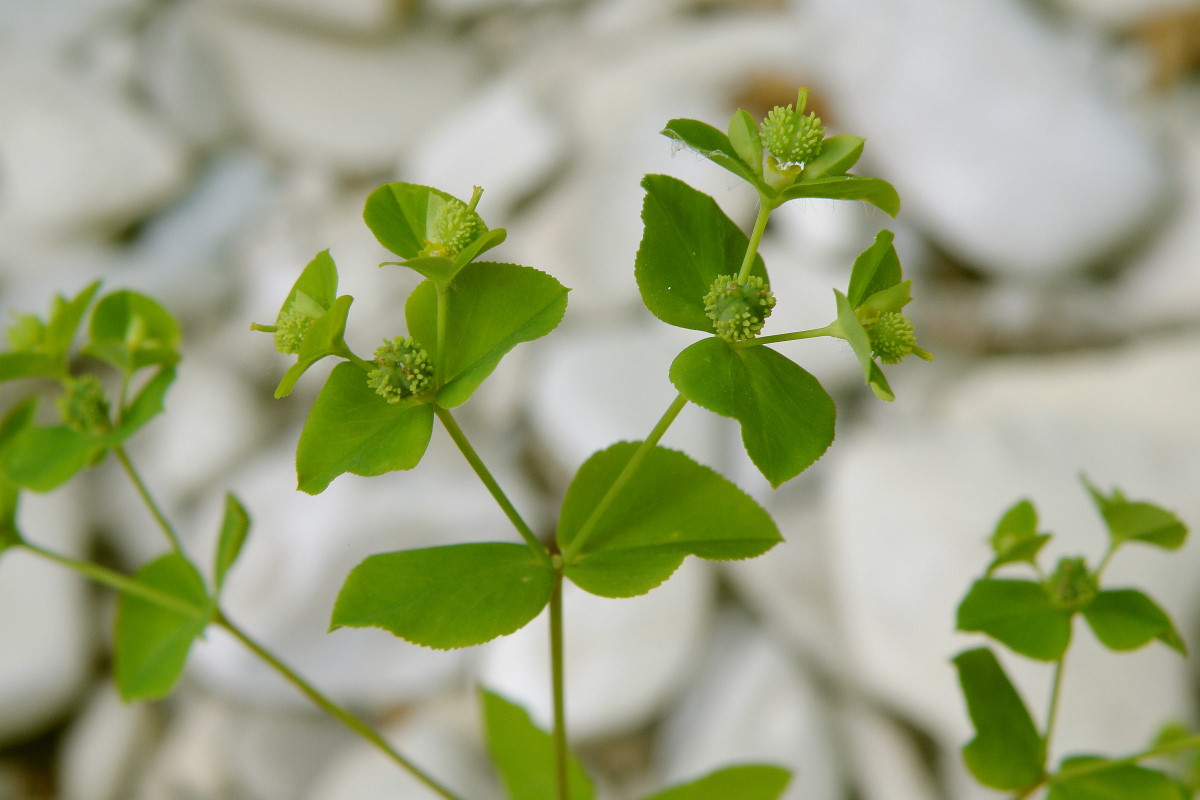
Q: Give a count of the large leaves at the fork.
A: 2